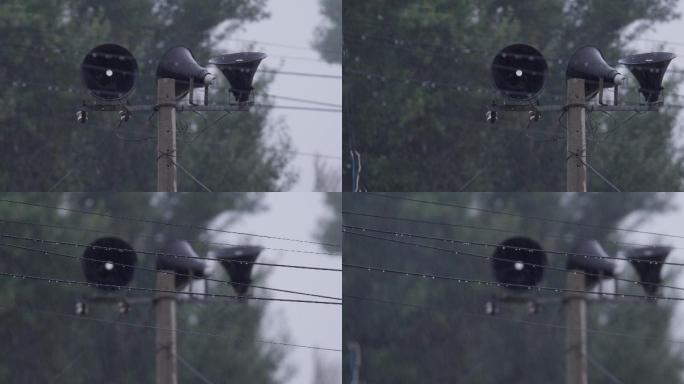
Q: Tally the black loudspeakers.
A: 12